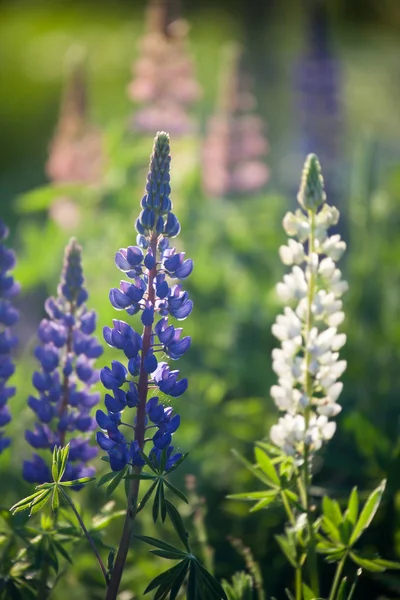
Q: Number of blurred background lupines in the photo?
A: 4